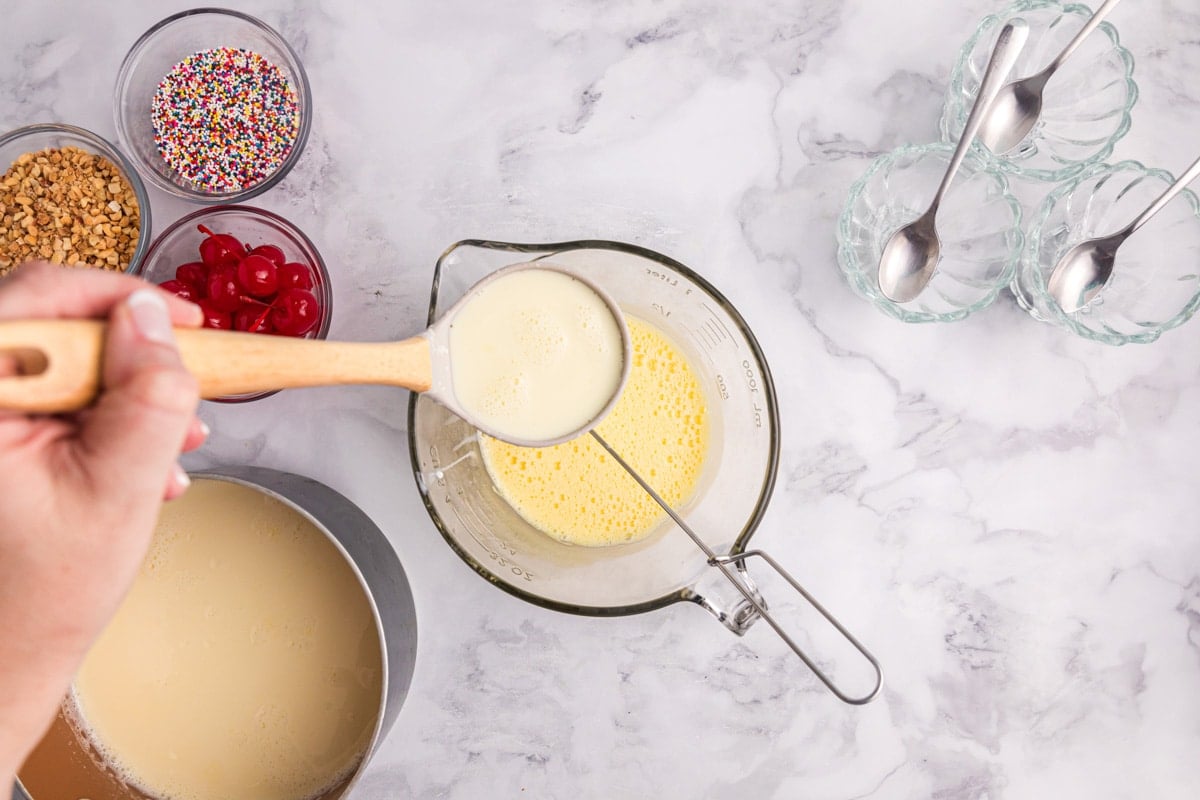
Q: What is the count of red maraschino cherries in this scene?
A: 10